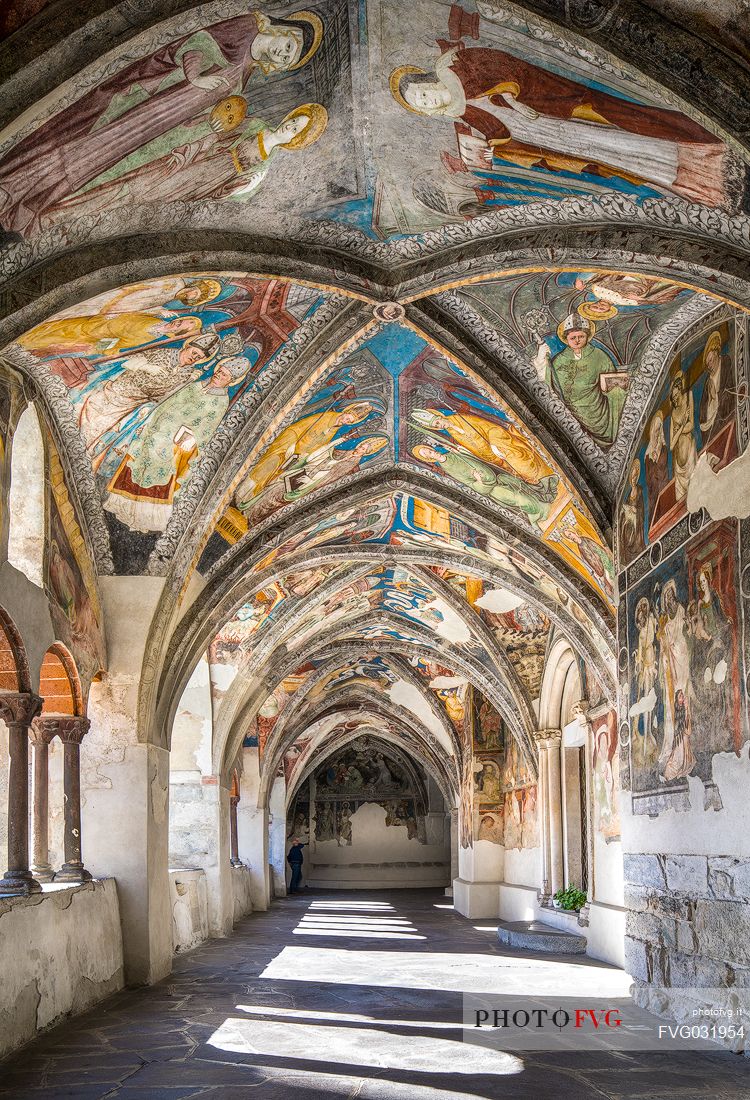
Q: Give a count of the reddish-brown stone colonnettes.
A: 4